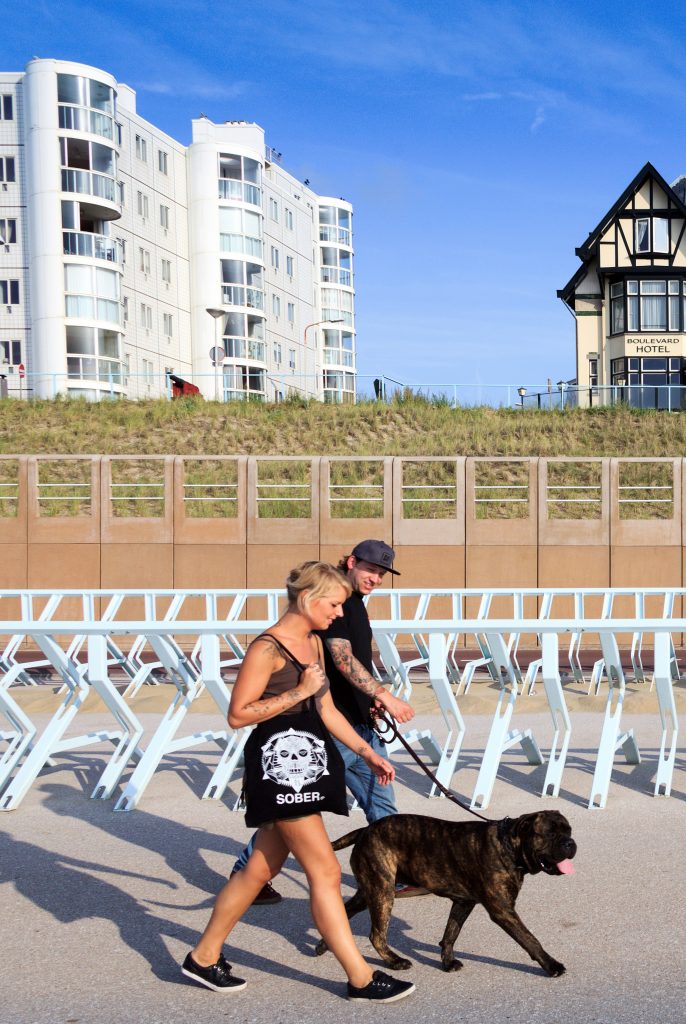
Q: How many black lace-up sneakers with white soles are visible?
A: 2